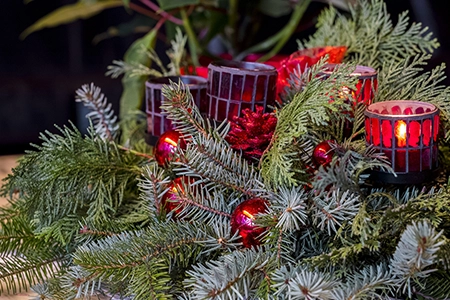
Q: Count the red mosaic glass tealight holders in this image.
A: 4